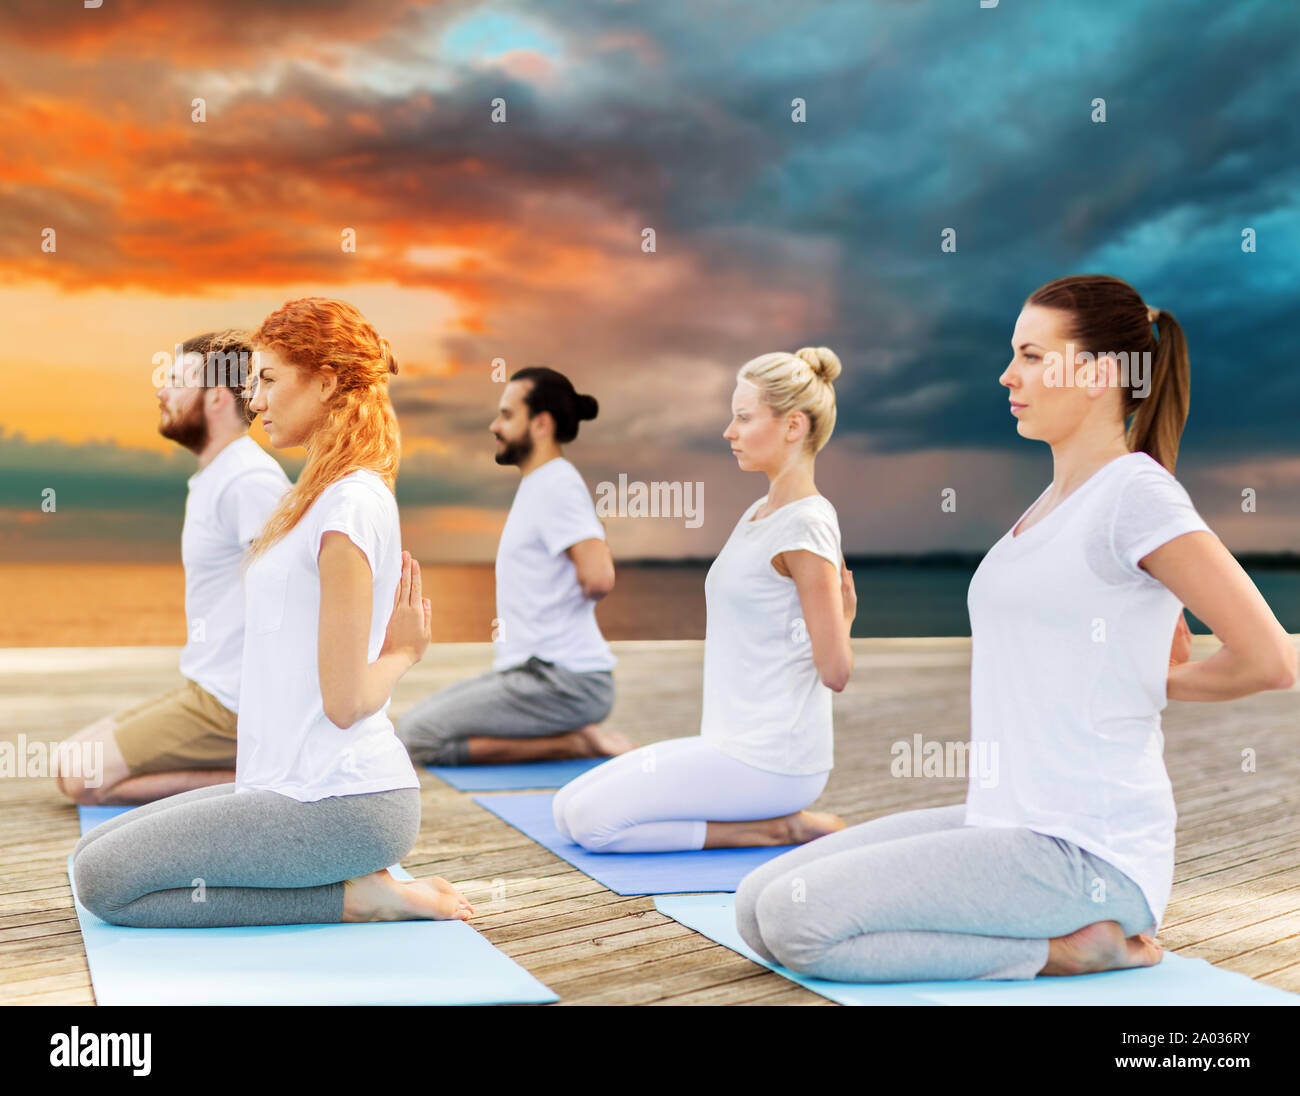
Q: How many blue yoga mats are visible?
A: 5